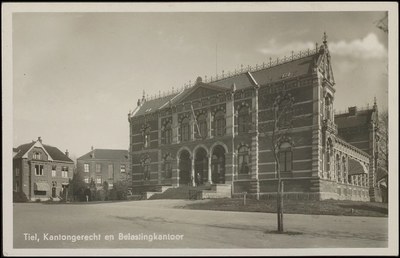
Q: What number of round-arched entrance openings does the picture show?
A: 3